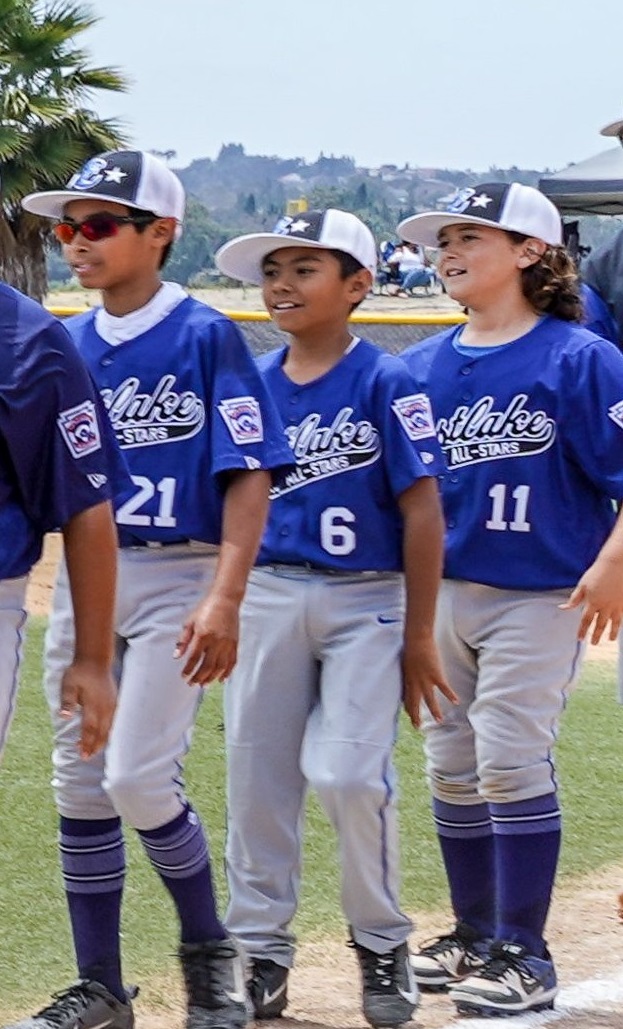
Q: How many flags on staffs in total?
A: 0